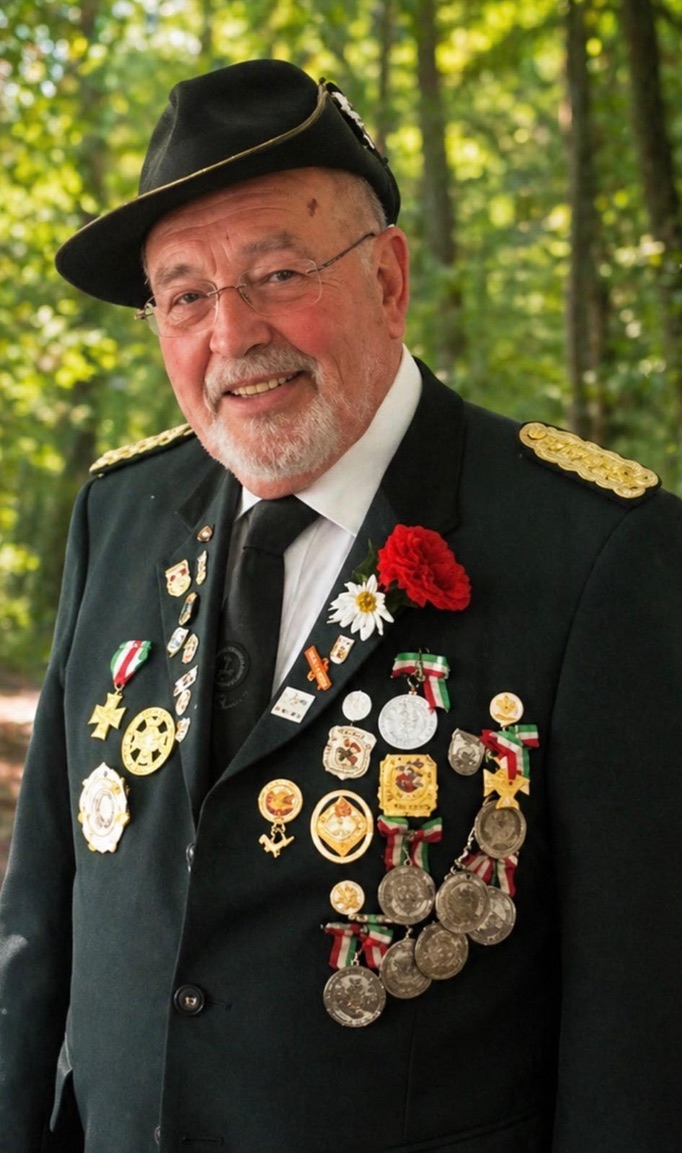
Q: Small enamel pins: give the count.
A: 12